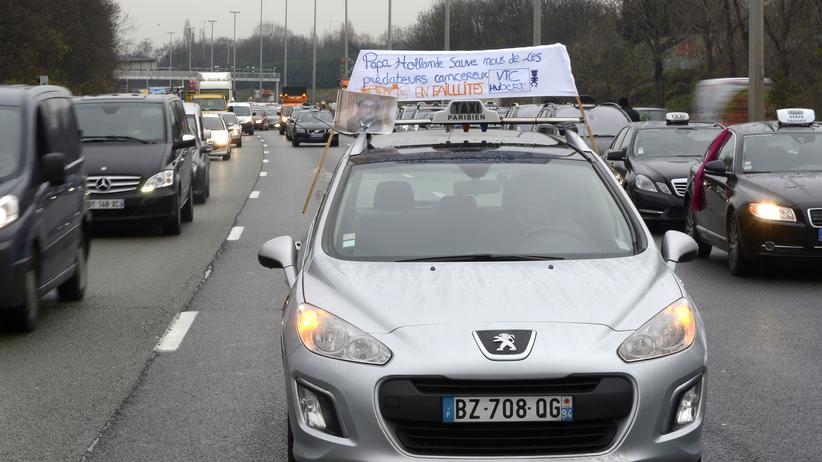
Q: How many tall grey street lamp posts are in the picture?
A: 12